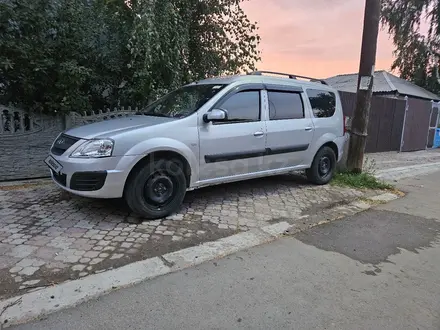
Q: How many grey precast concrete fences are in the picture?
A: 1